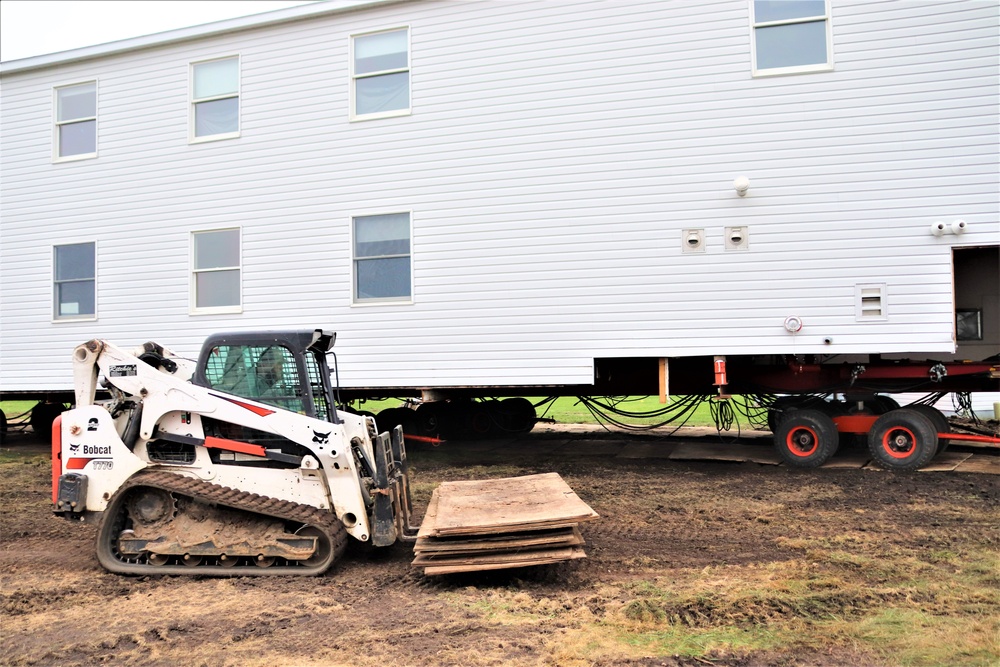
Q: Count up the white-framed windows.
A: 7